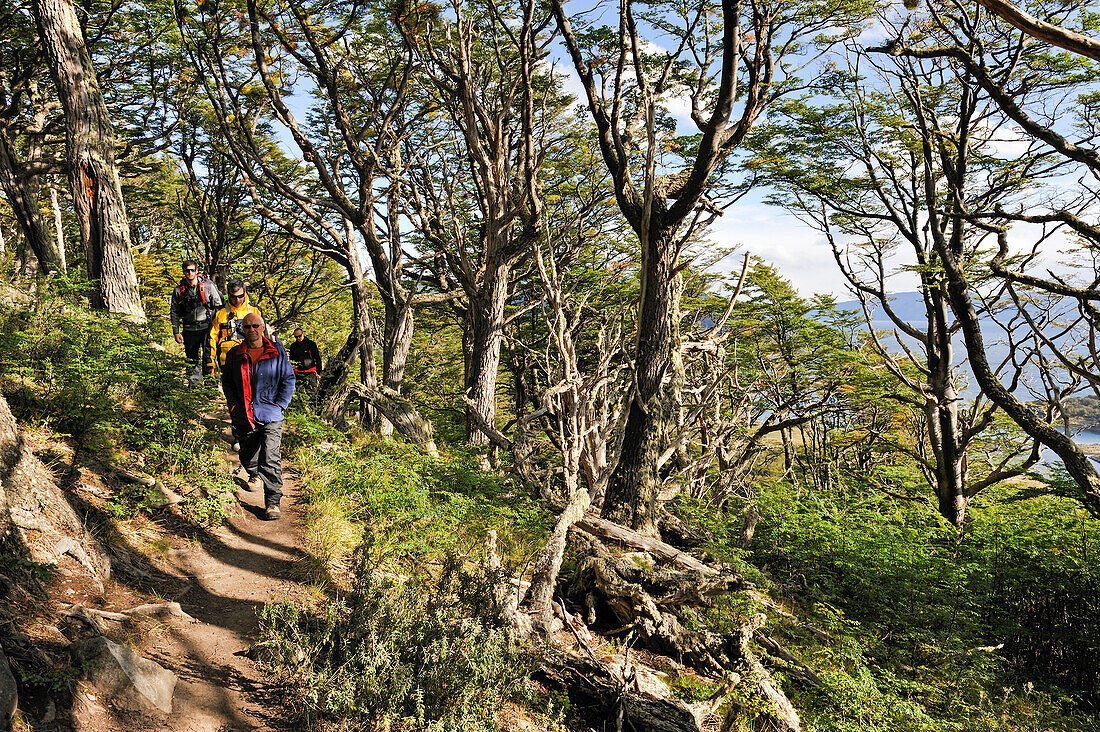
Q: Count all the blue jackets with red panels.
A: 1